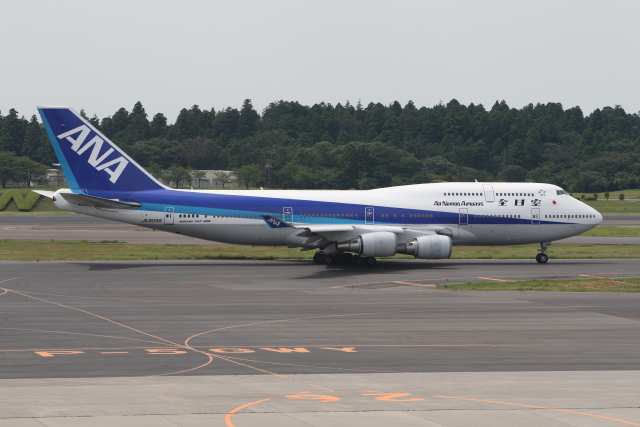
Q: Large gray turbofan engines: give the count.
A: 2